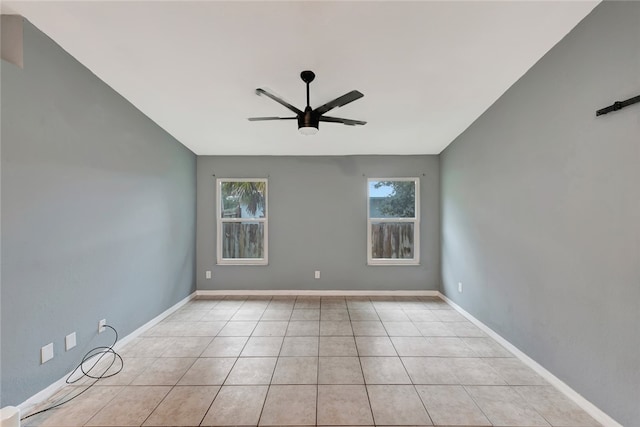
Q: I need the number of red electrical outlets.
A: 0